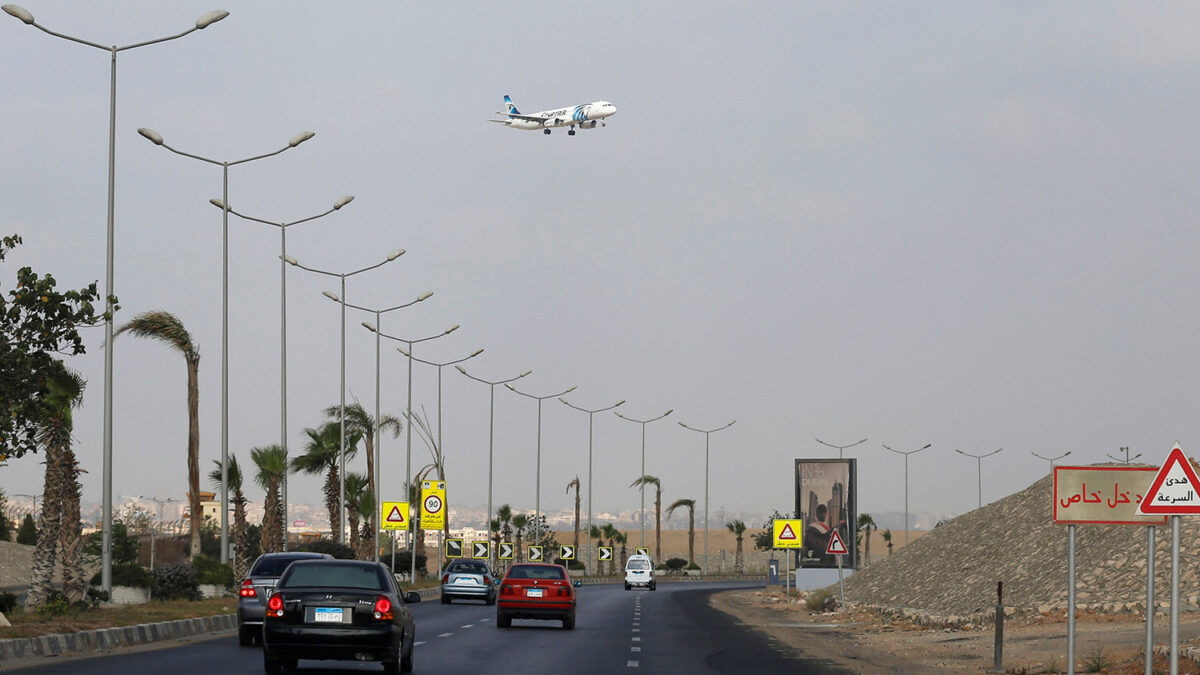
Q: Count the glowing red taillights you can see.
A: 3